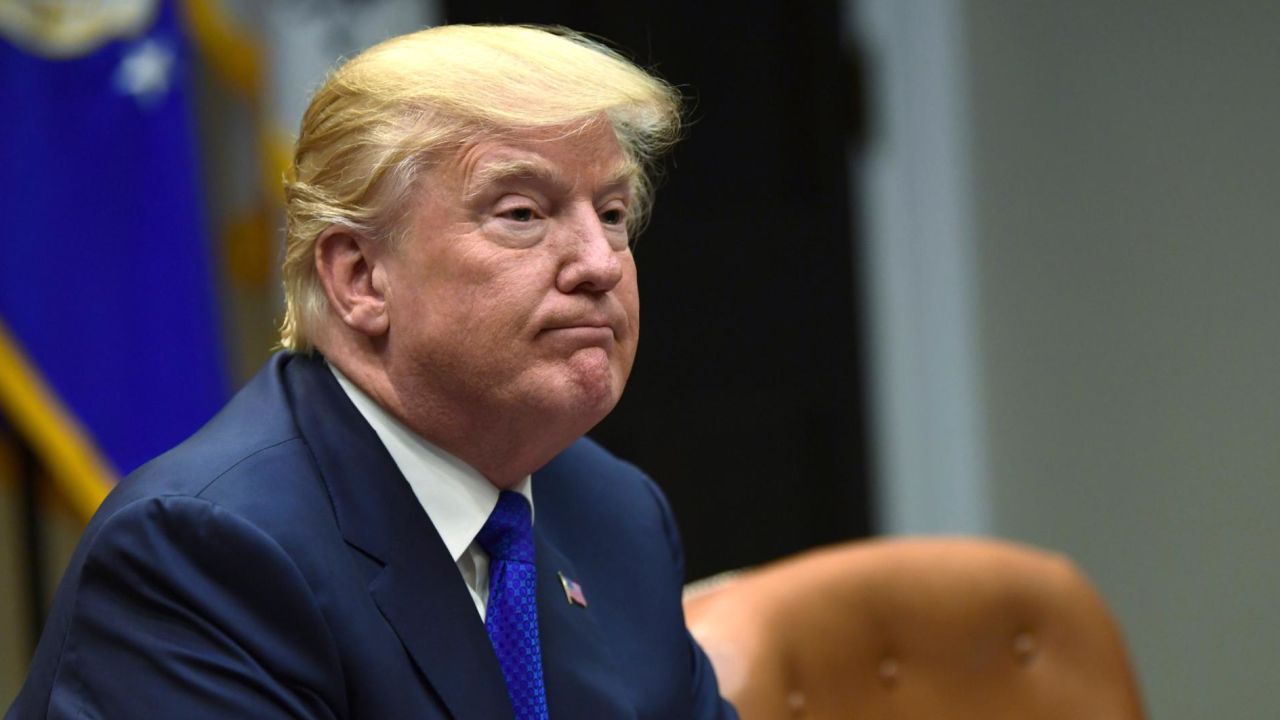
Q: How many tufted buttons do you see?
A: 3